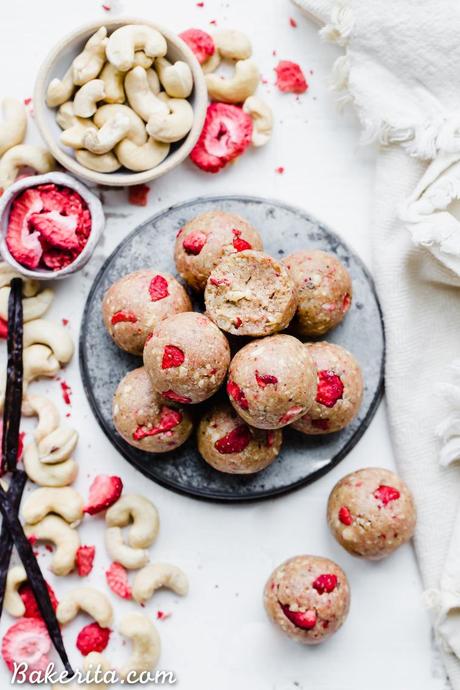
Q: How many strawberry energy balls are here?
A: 11